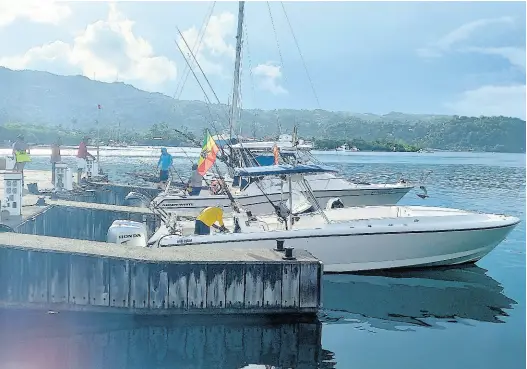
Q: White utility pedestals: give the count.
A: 3